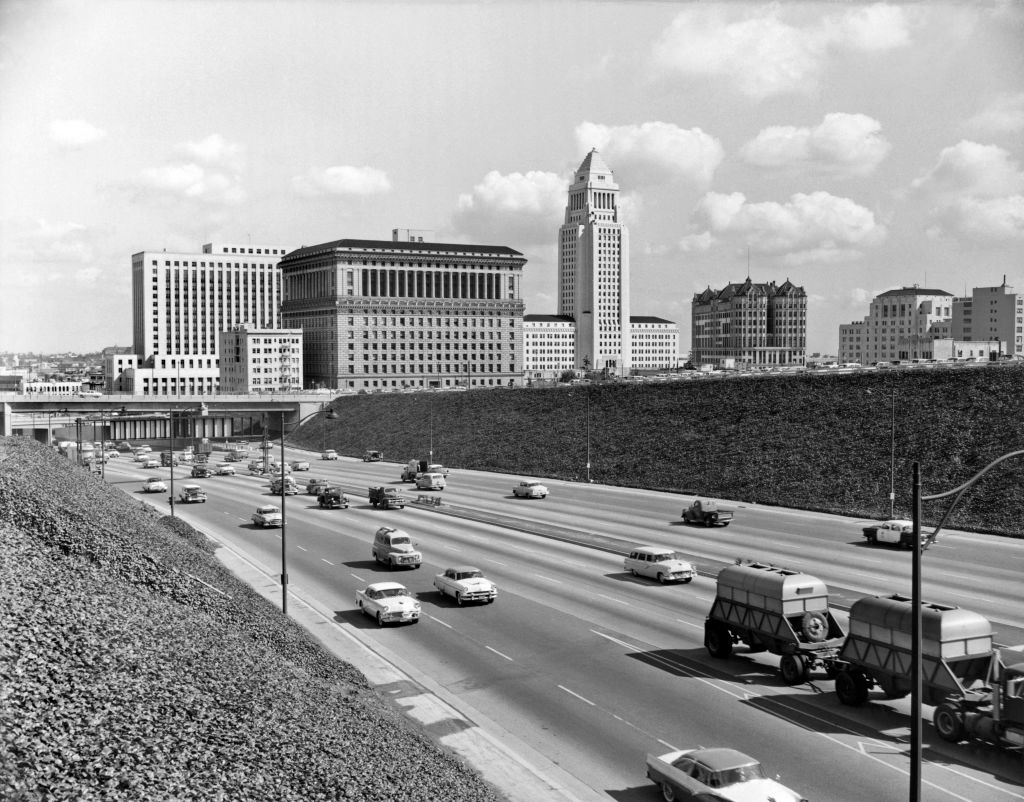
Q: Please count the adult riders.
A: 0